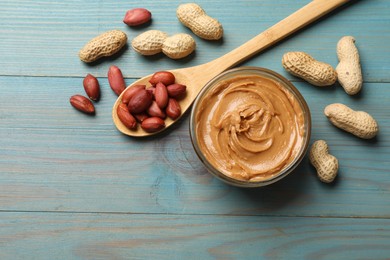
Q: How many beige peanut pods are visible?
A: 7